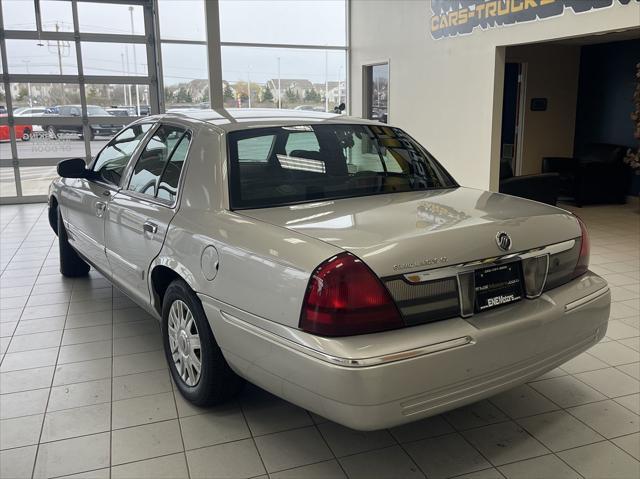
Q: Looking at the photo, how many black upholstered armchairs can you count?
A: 2